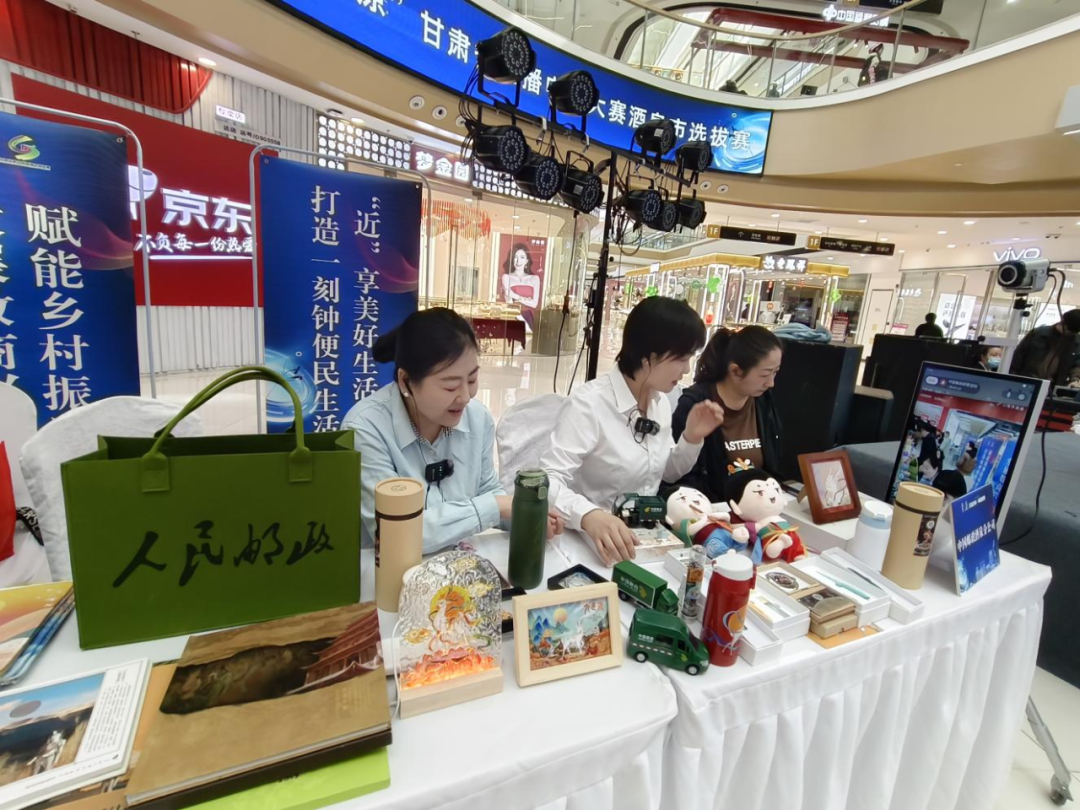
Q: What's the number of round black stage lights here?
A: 10